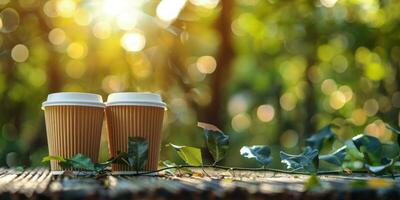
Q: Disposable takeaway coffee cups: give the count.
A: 2